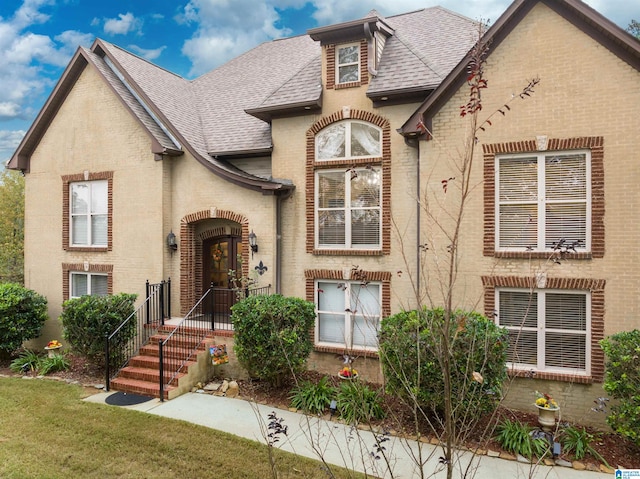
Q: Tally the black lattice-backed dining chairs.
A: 0